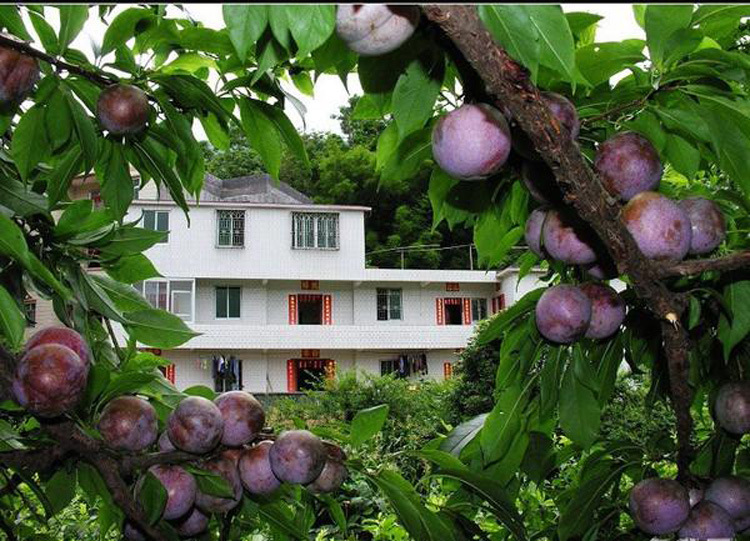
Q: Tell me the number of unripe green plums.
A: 0